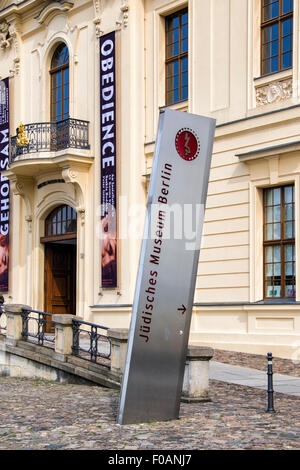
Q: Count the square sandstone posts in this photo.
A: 4